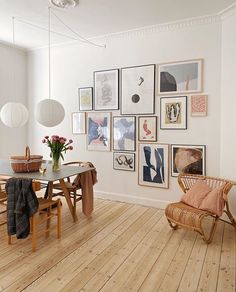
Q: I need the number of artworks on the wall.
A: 13